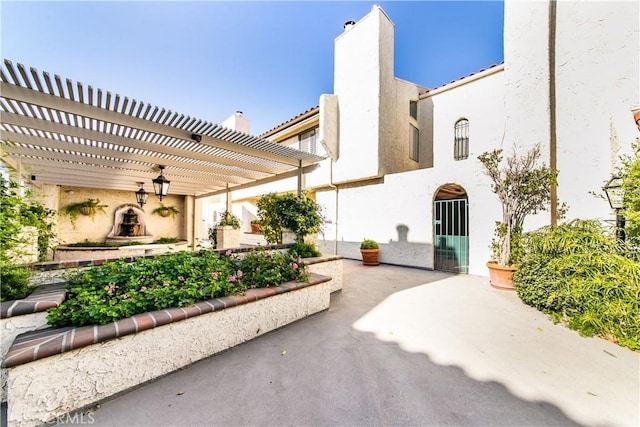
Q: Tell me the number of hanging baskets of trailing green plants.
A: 2